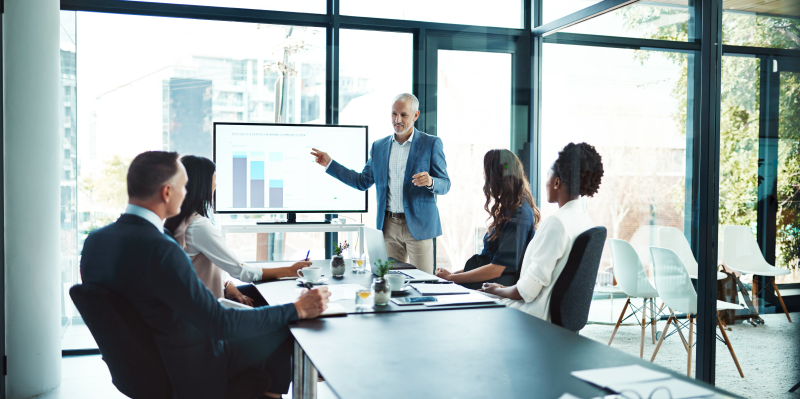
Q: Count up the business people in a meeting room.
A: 5